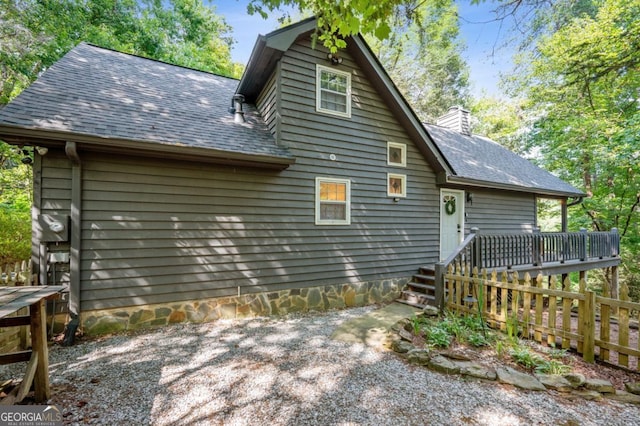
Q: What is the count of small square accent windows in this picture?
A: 2